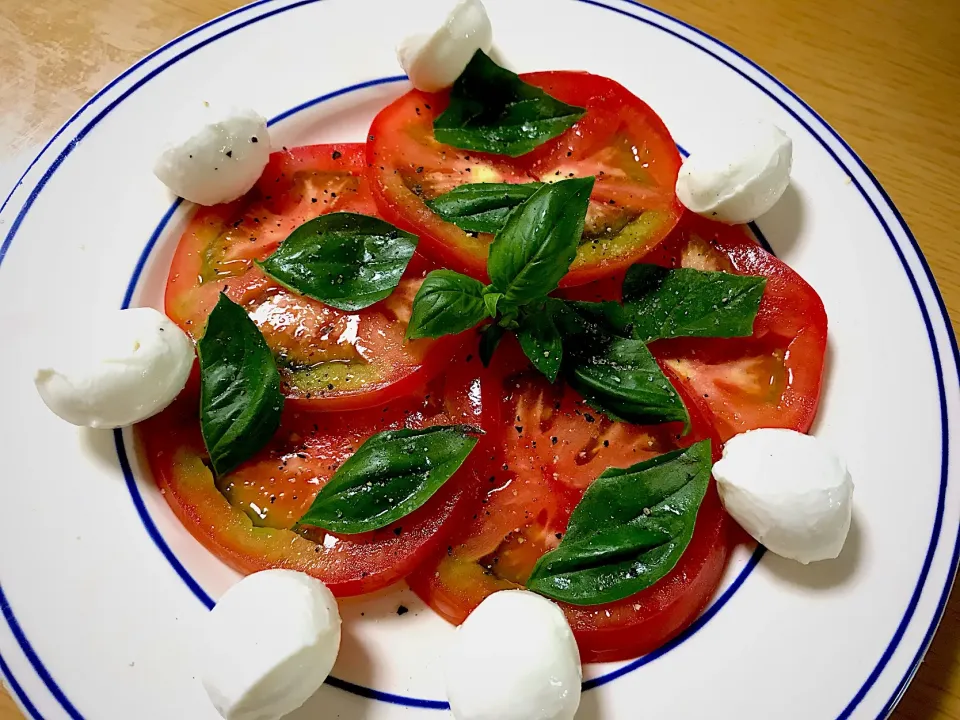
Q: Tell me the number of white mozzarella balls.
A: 7